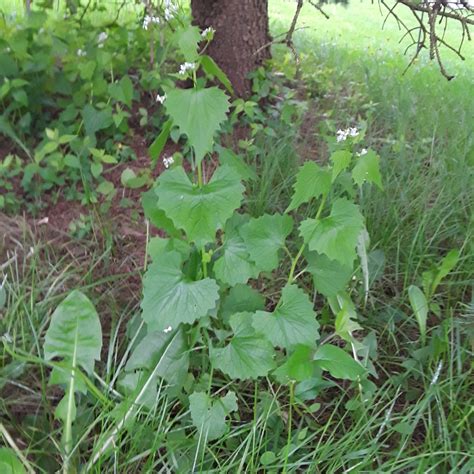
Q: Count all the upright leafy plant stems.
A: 2